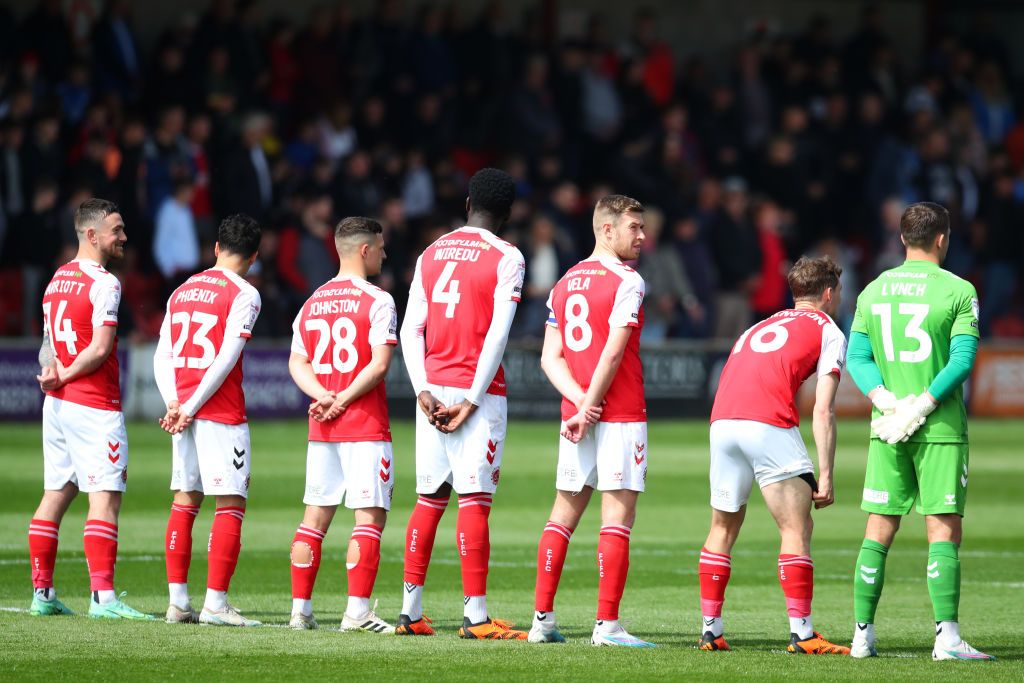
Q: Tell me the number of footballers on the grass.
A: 7